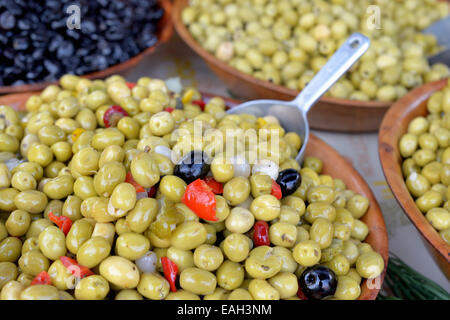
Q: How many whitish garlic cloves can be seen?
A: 4